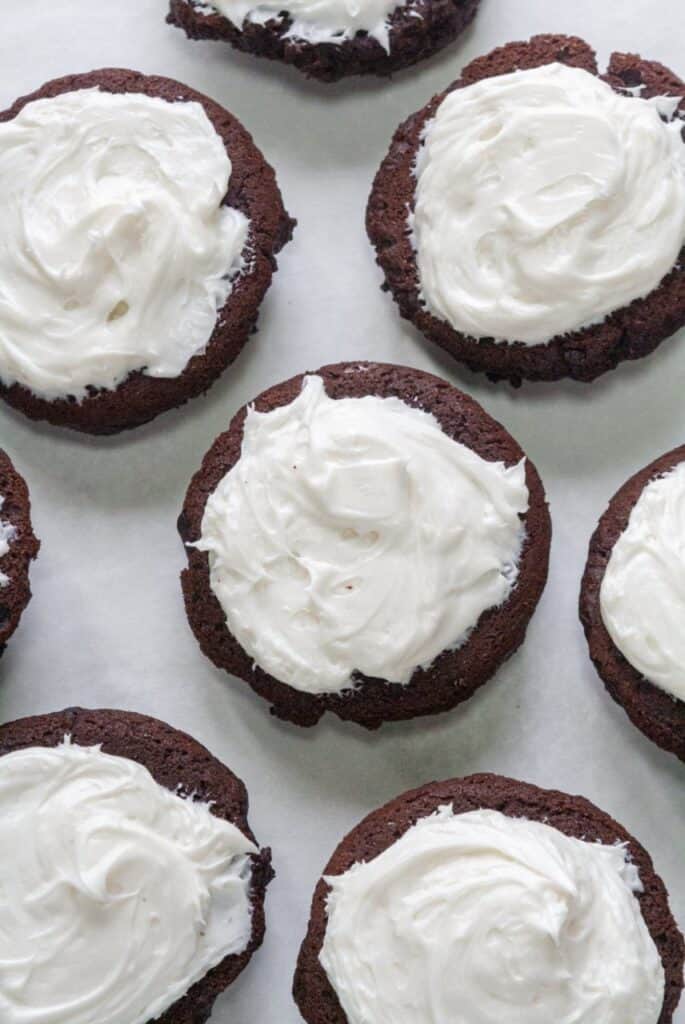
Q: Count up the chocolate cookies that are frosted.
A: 8